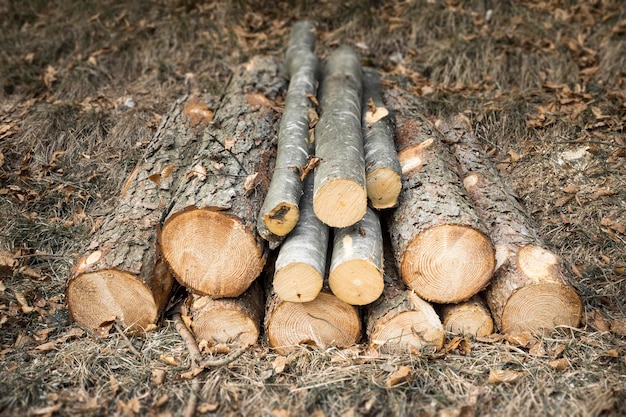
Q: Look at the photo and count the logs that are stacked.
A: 13